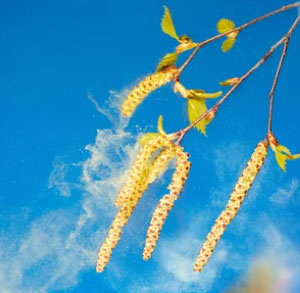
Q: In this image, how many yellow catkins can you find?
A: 5